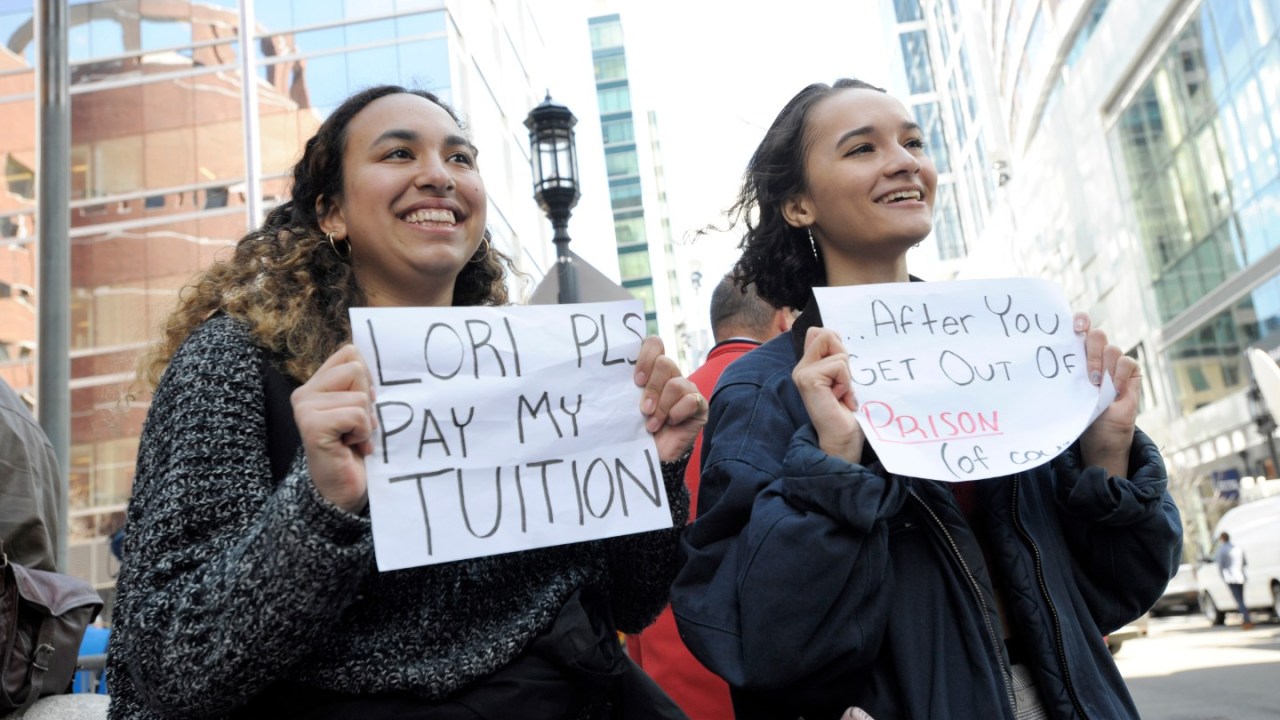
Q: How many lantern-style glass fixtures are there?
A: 1